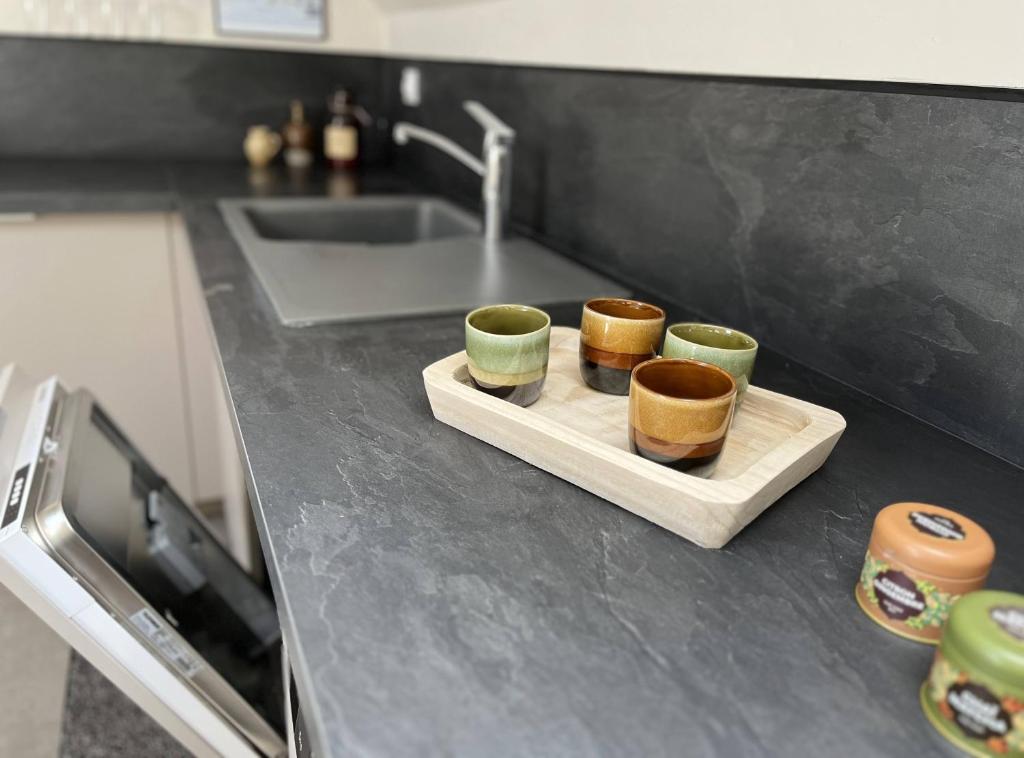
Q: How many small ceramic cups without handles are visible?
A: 4